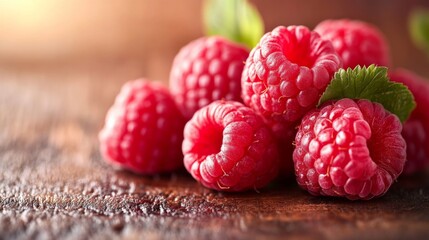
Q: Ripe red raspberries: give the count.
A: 7